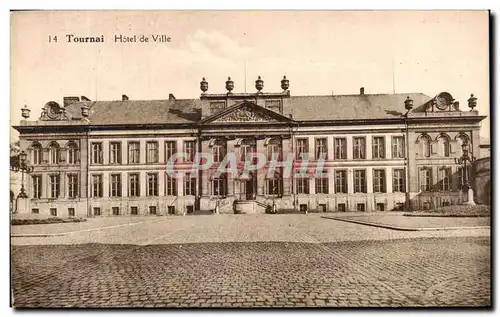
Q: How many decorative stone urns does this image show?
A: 8